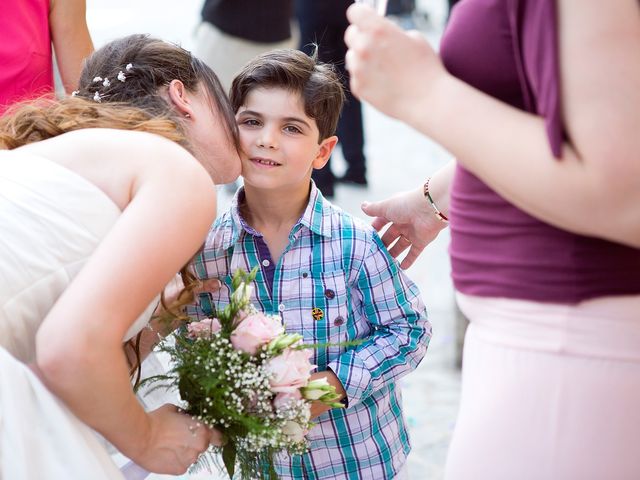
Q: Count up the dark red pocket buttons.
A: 2